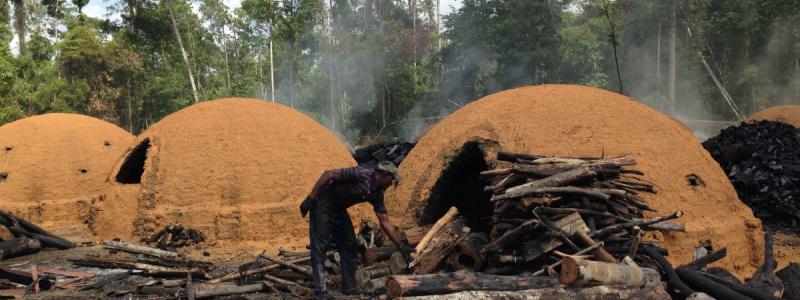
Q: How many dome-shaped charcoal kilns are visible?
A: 4